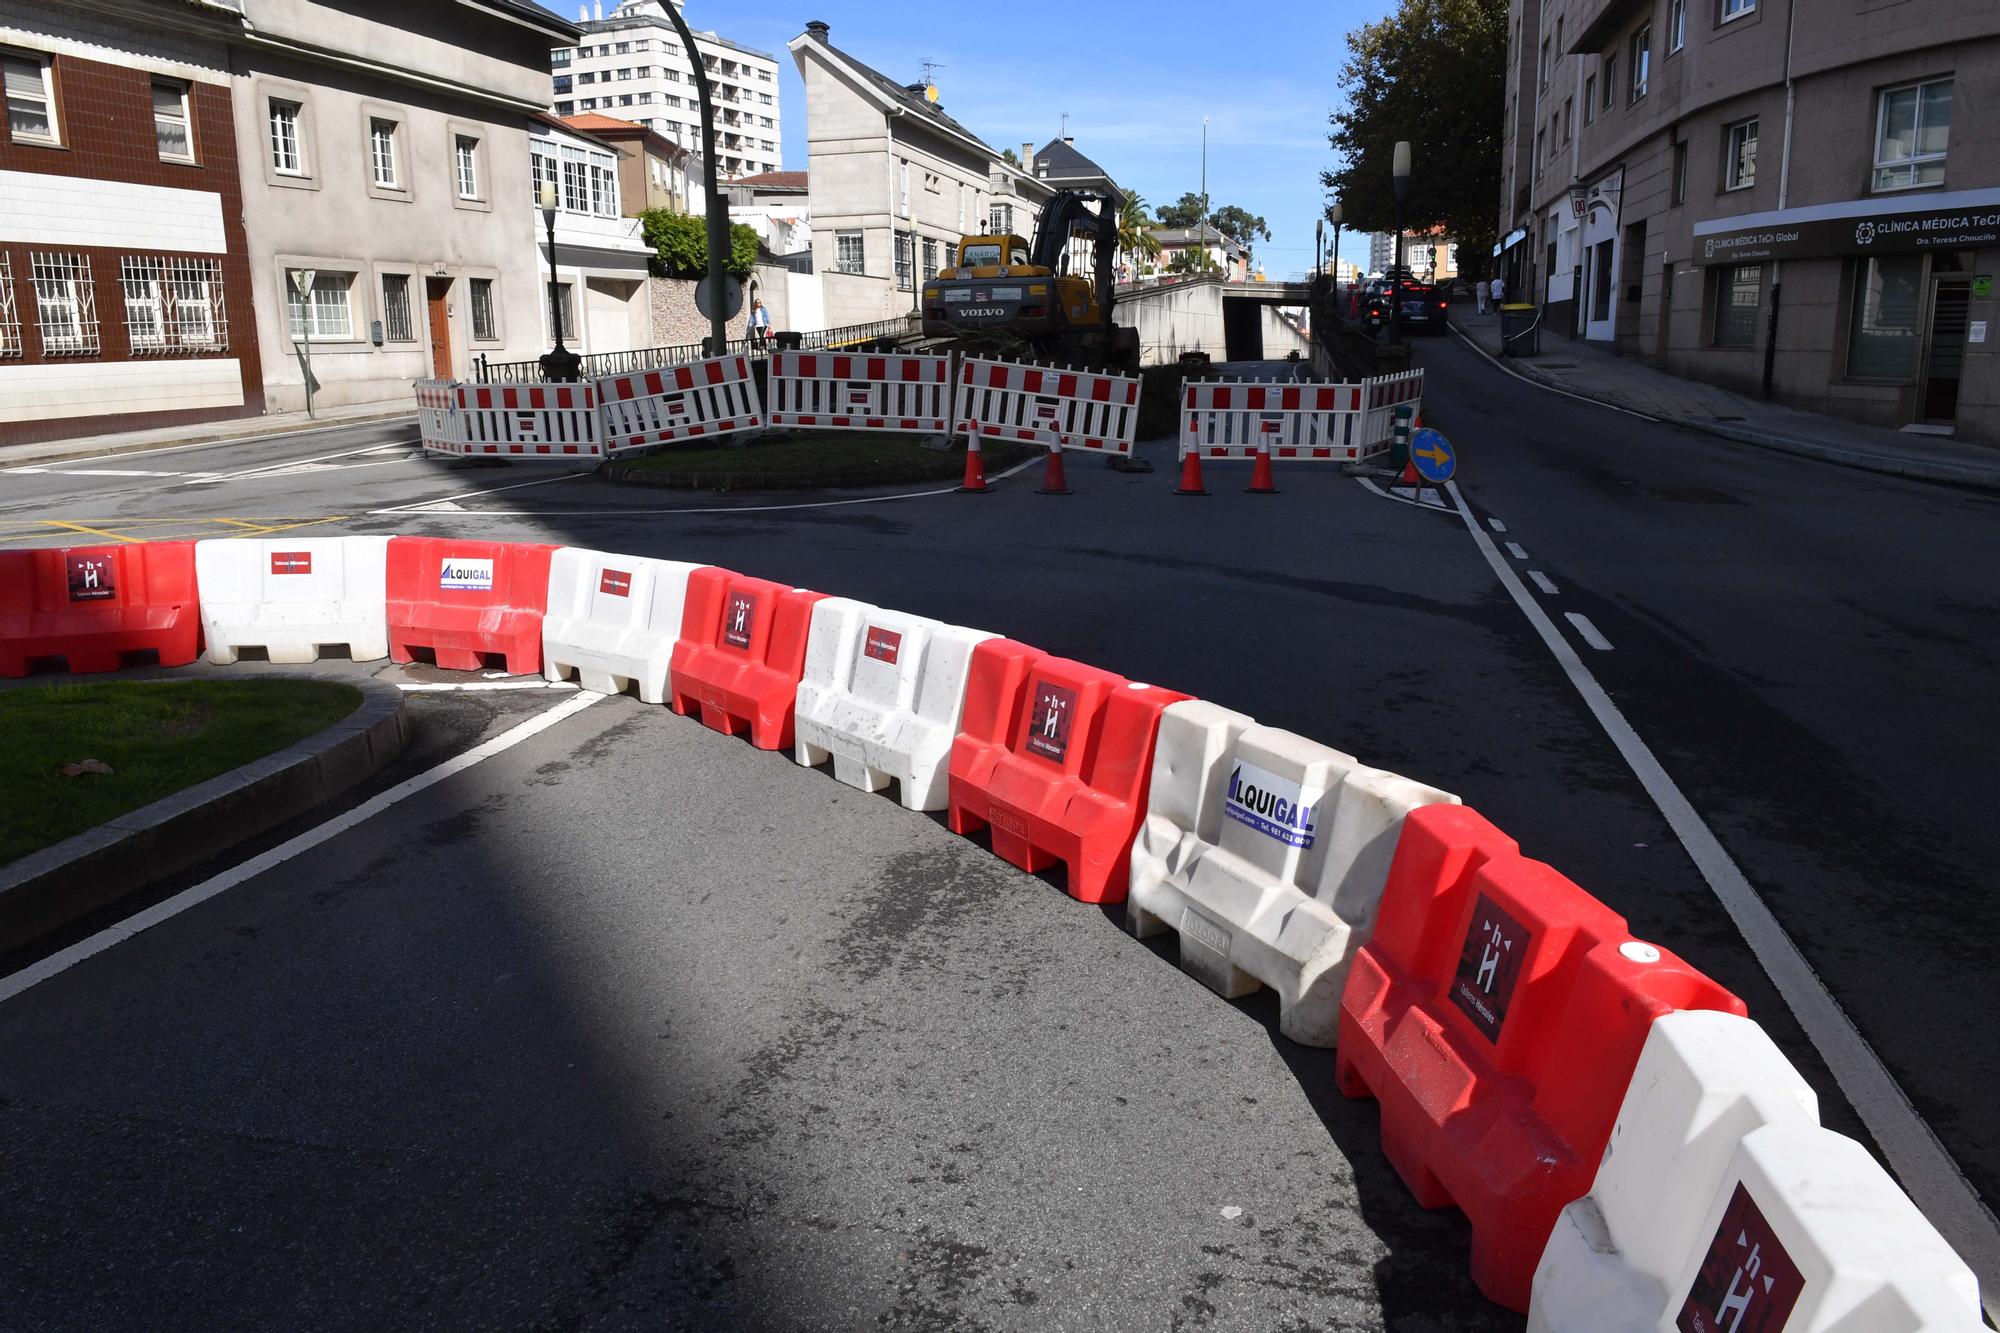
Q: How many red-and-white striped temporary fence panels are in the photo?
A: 7